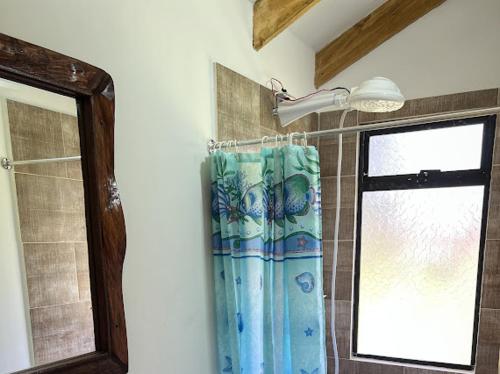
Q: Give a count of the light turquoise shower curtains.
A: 1